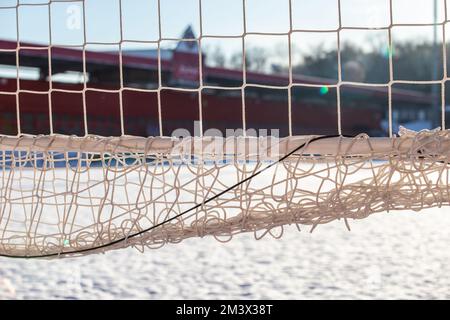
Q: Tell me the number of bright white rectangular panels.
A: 2